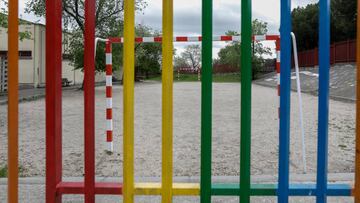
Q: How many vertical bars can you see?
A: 10